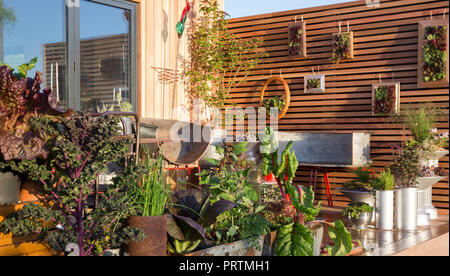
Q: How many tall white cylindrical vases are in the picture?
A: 2